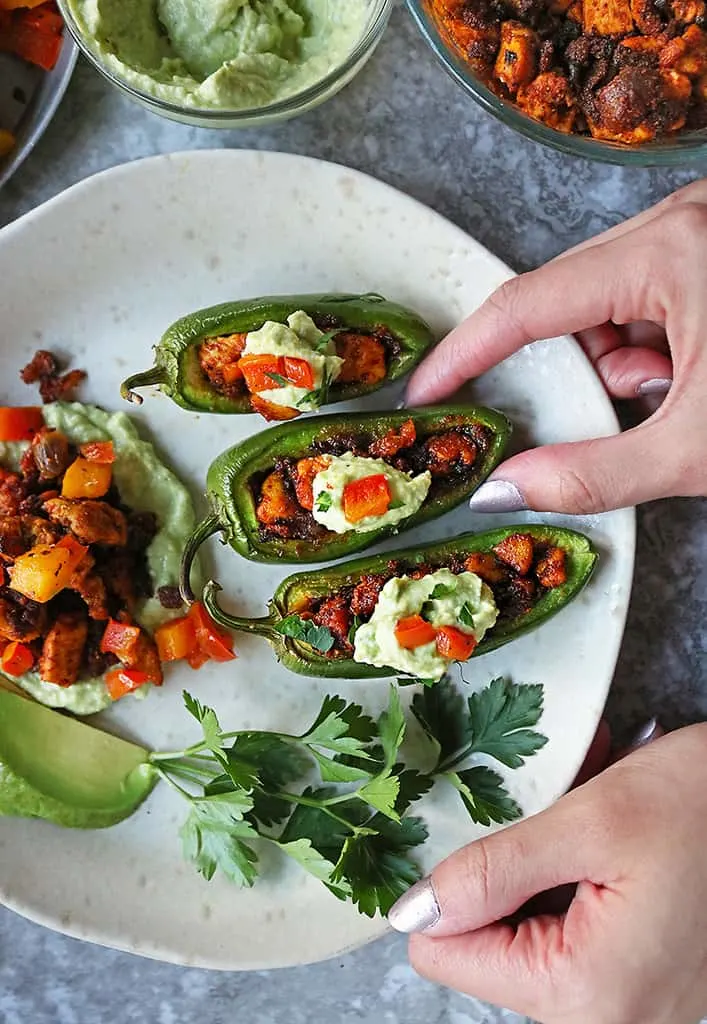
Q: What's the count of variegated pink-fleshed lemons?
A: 0